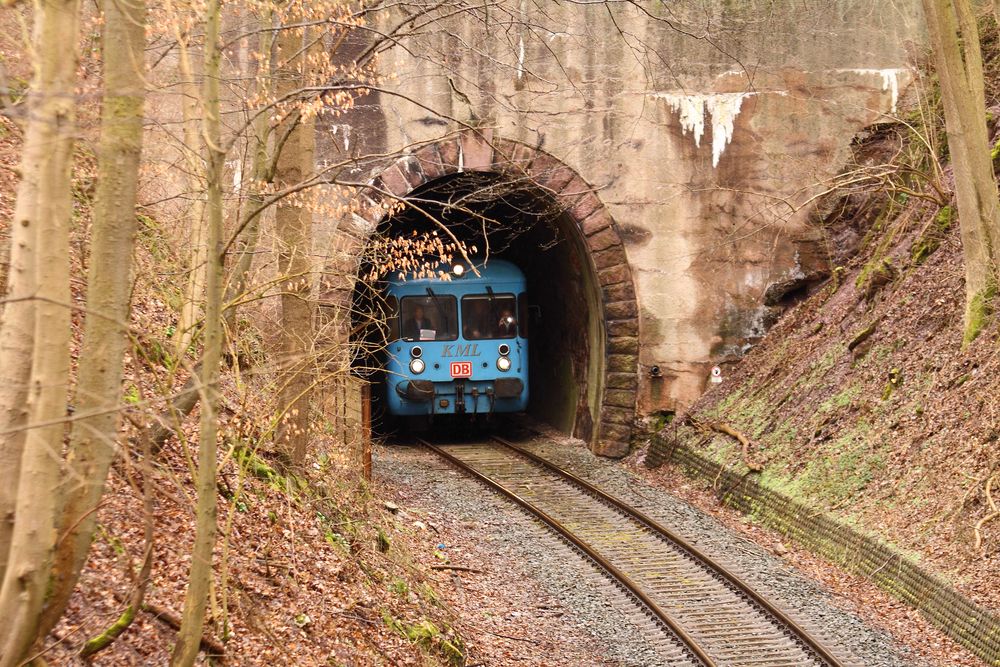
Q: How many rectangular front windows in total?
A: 2